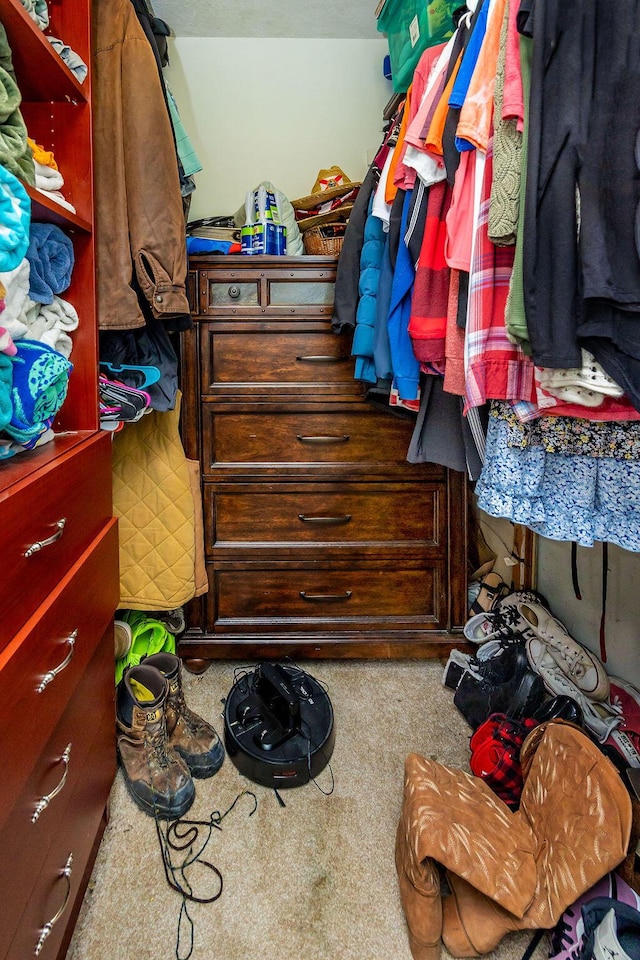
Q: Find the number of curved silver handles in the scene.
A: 4